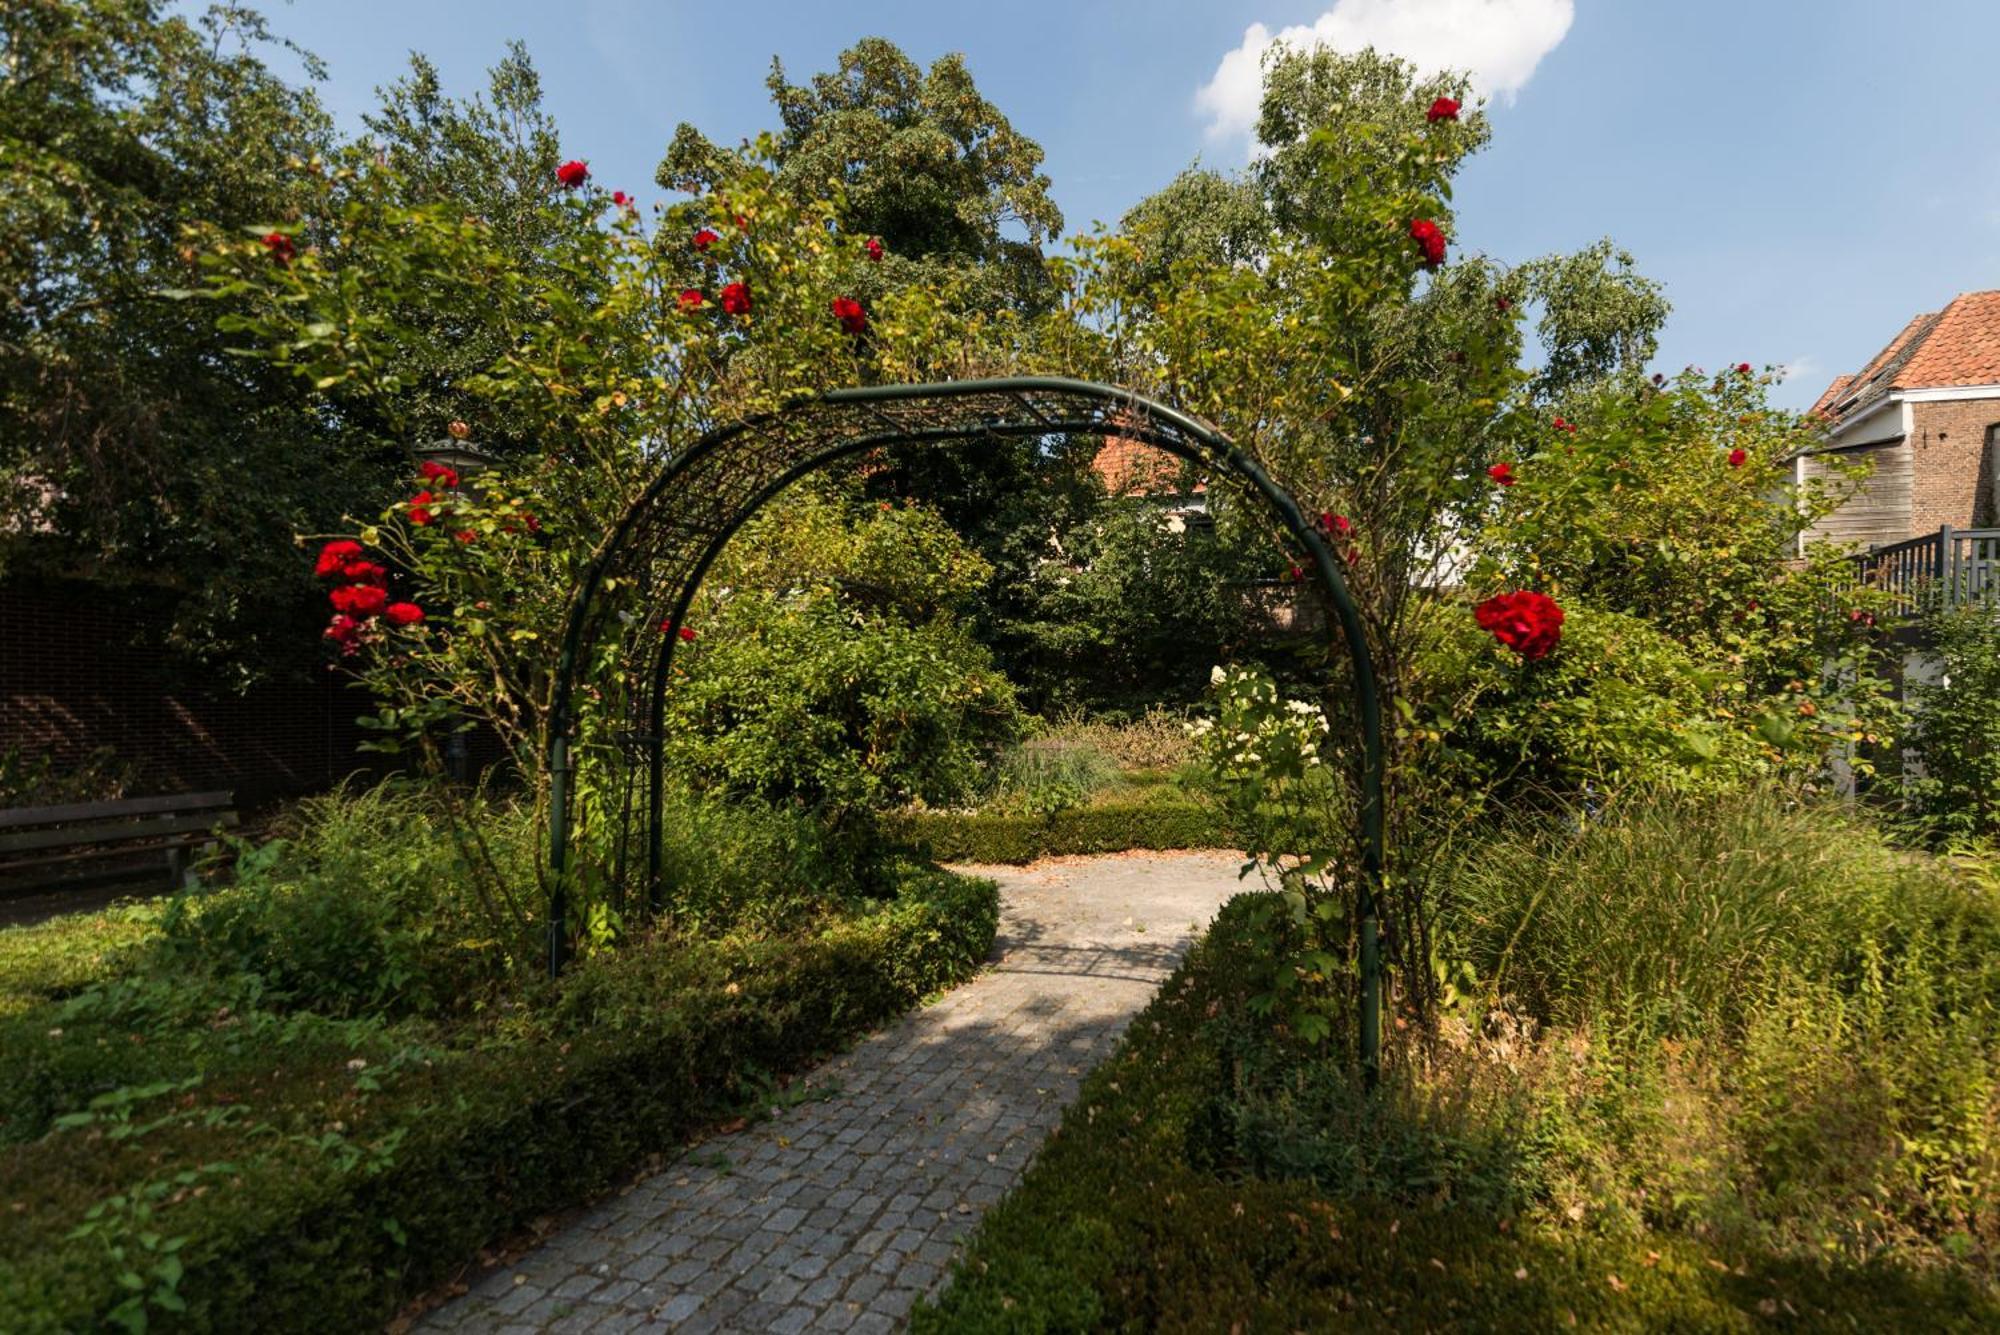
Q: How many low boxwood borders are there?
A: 3